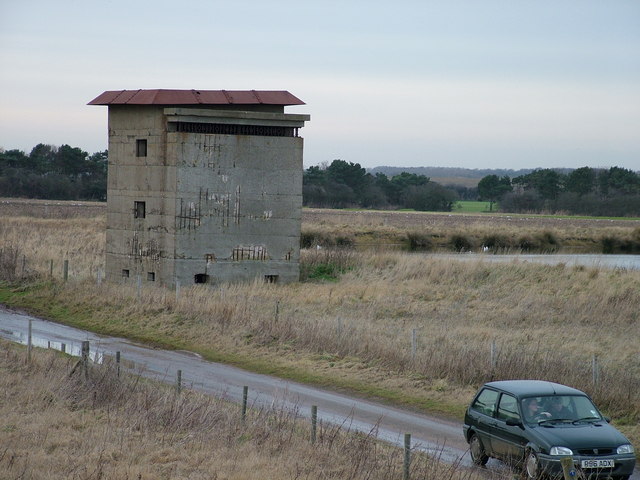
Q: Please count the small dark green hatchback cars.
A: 1